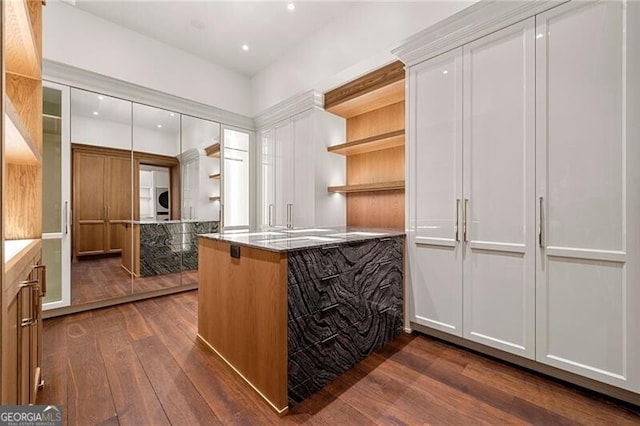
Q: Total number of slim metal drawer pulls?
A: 8